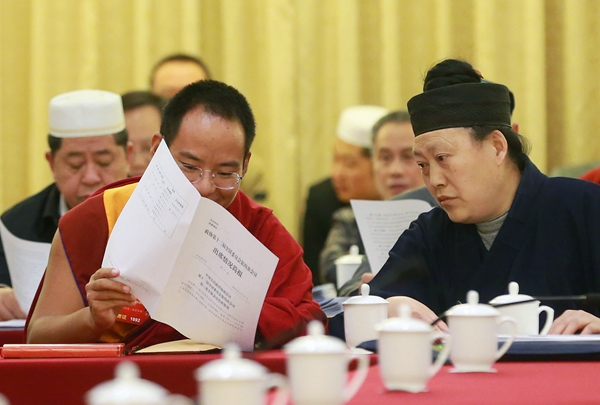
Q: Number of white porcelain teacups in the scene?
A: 8